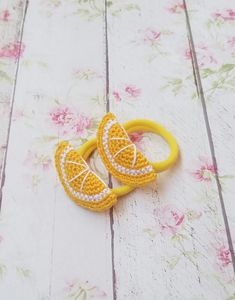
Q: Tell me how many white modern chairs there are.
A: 0